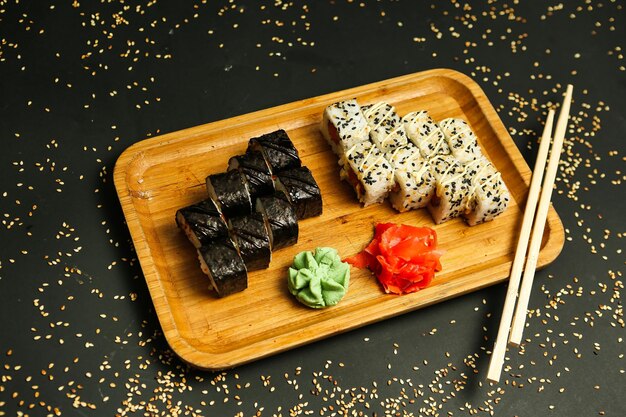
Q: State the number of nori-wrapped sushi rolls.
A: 8